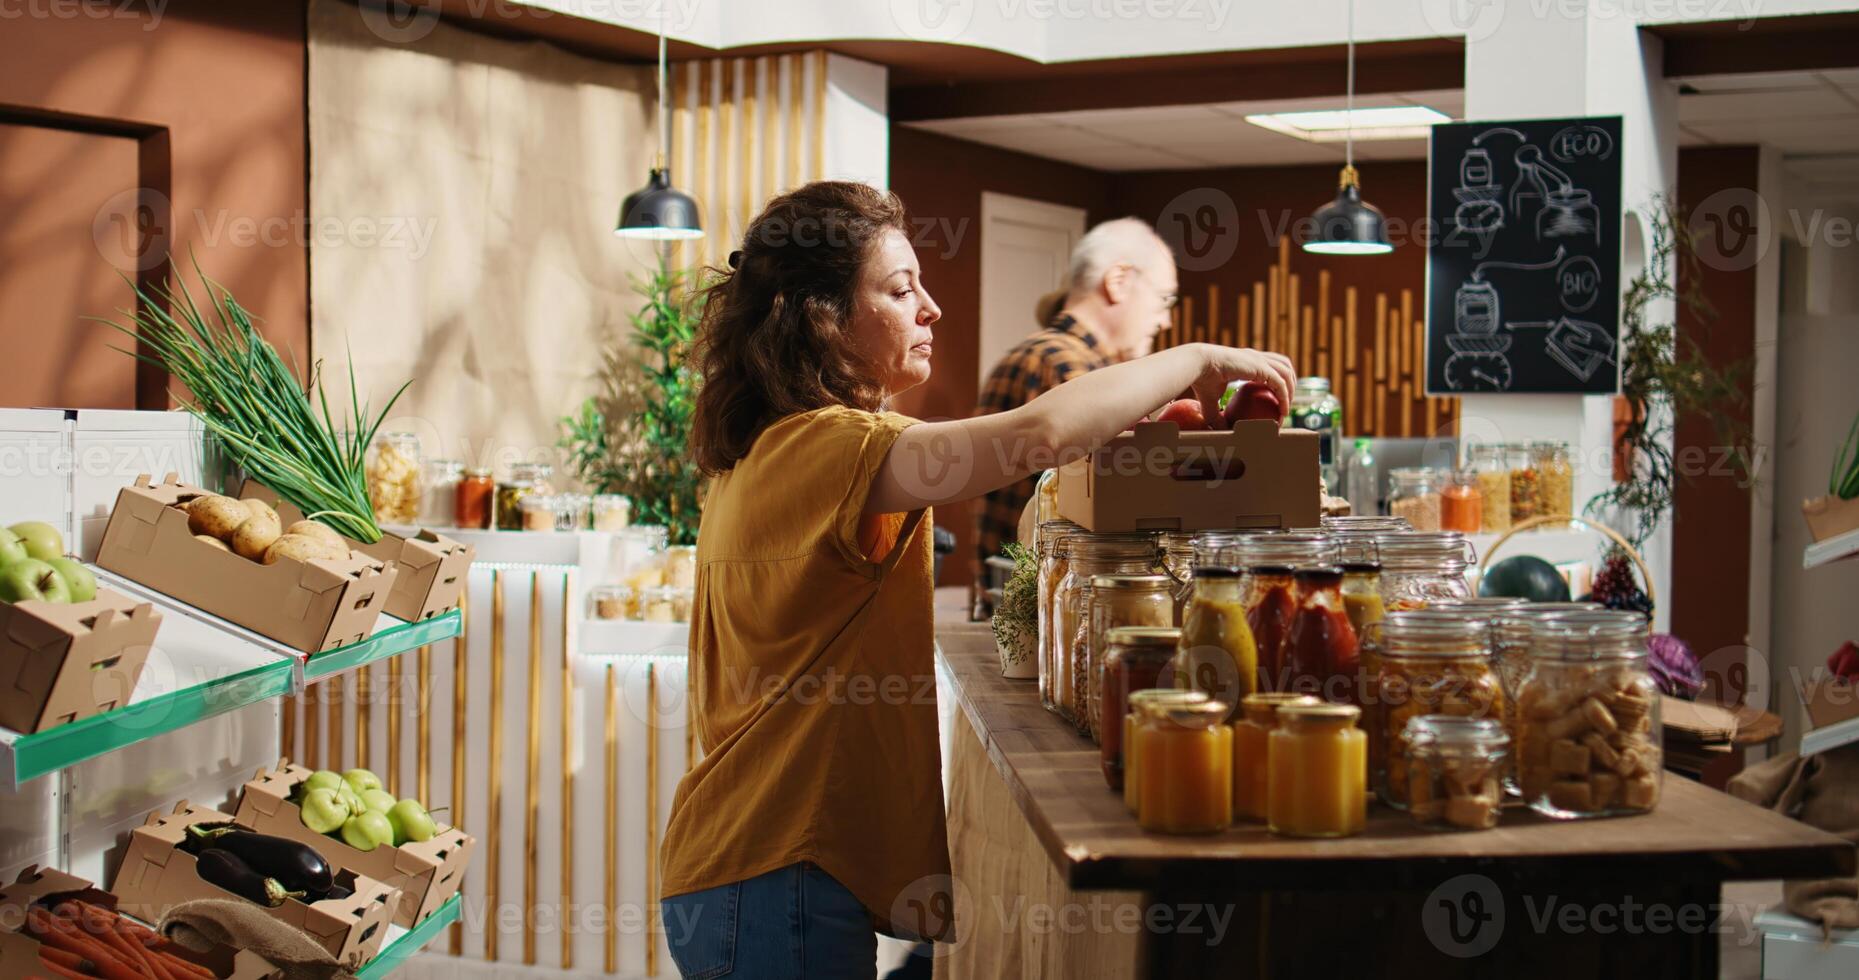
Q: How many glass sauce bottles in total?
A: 4